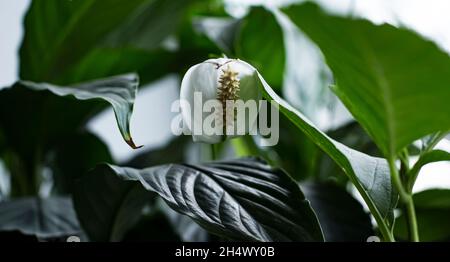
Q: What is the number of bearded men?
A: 0